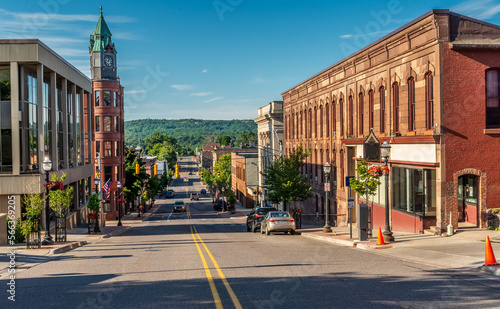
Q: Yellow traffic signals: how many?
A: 5